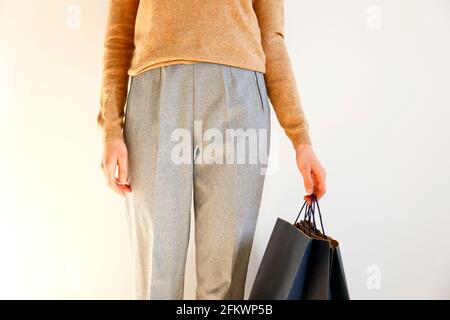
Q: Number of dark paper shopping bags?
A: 2